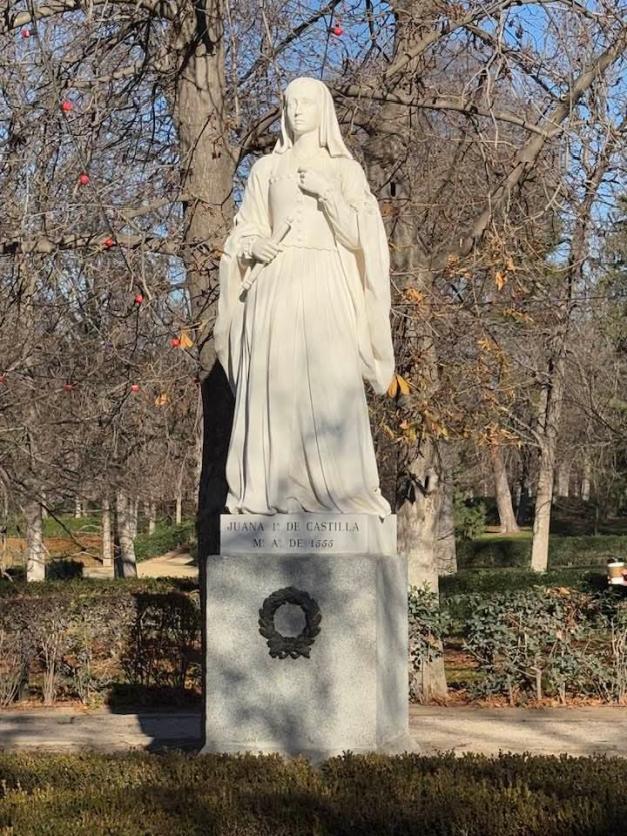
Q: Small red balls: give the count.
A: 10